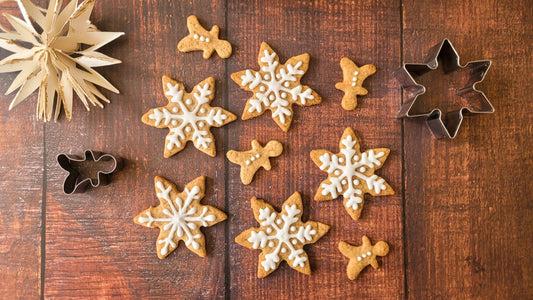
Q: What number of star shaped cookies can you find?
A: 5